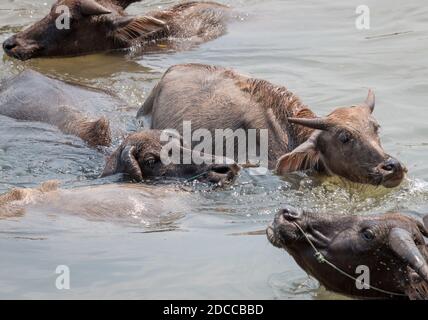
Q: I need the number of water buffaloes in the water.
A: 6